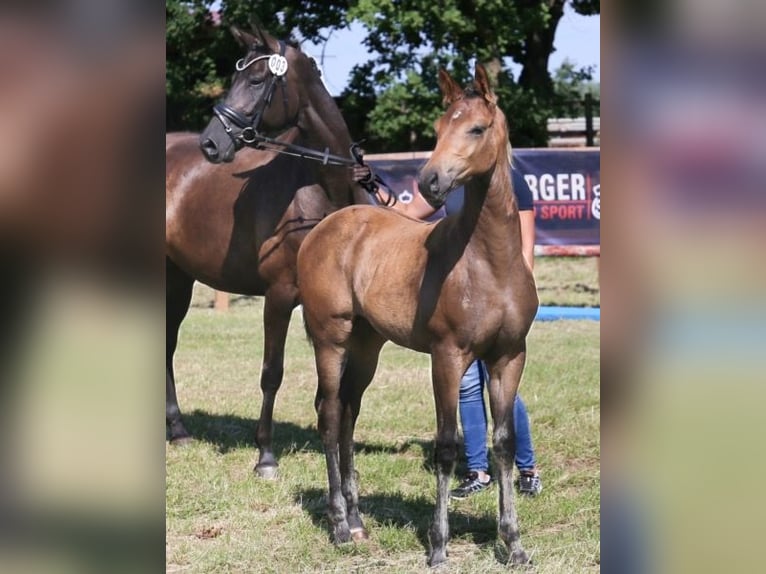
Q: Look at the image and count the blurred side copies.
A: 2